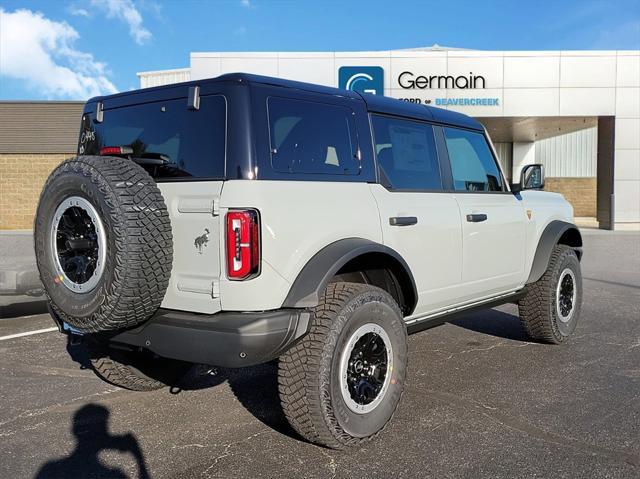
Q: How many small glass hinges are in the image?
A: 2